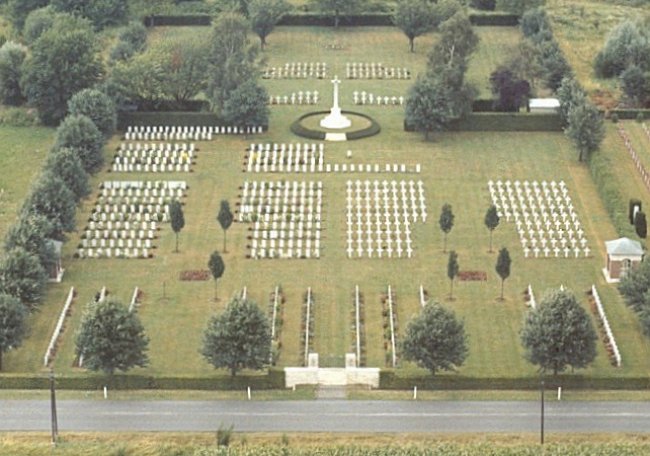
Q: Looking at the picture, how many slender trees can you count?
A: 7